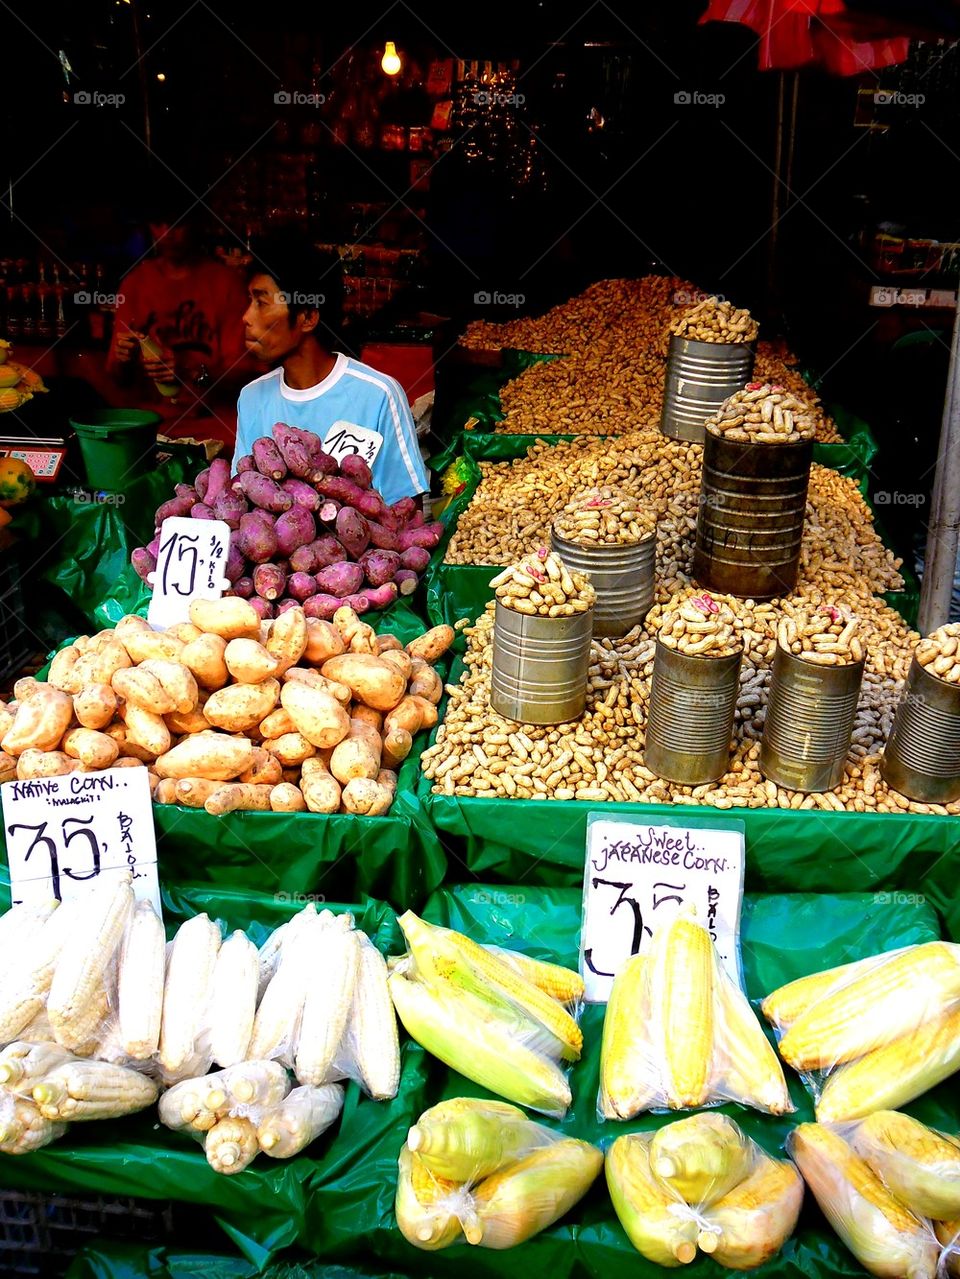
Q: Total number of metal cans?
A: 7